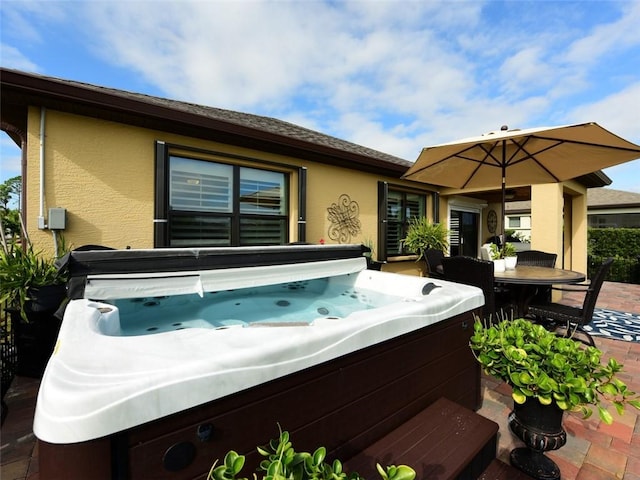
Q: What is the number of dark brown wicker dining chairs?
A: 4